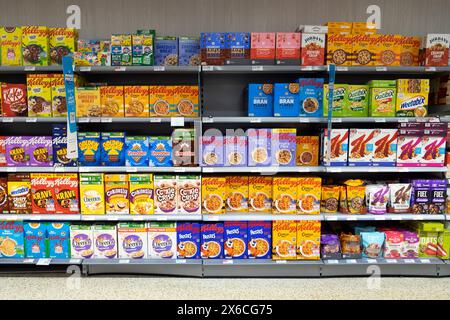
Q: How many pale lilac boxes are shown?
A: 4